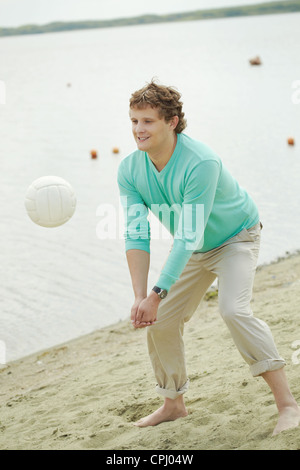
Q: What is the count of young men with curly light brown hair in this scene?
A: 1